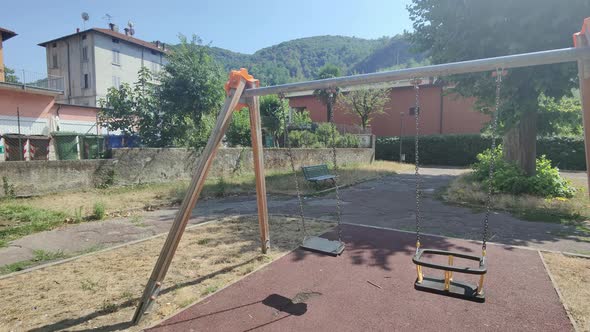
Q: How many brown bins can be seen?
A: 2